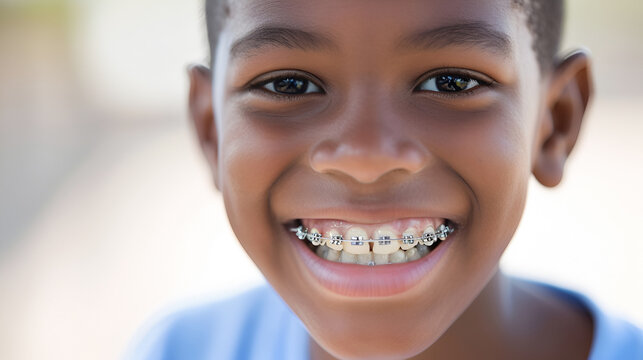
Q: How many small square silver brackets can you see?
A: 8